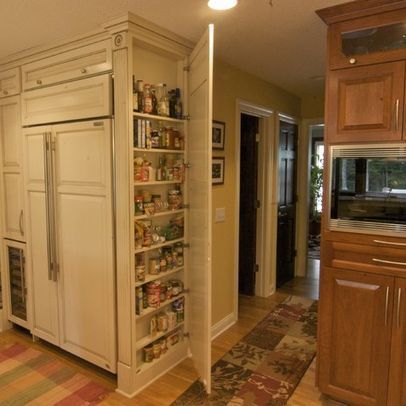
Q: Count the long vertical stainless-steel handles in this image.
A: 2